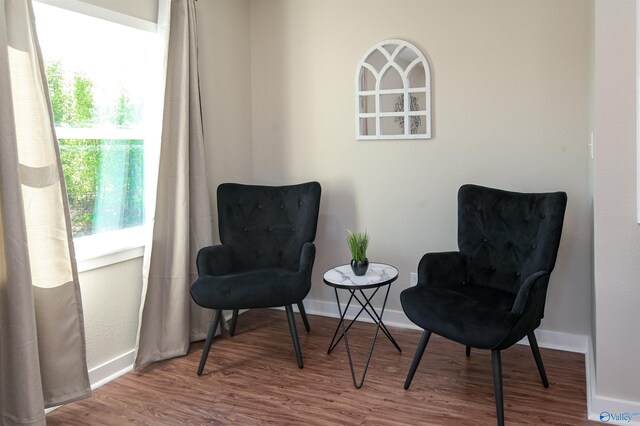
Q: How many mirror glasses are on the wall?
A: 12